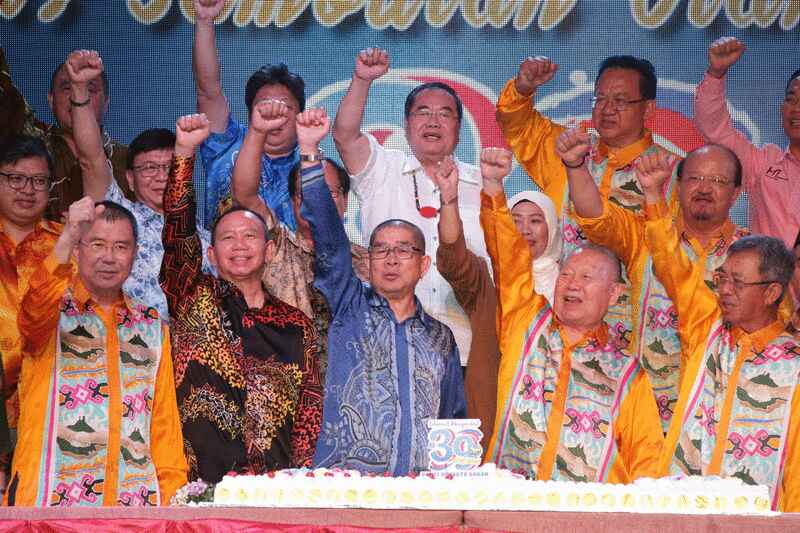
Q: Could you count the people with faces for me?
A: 15